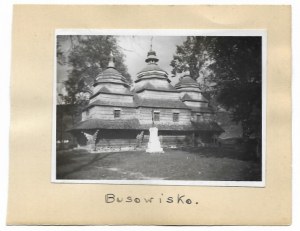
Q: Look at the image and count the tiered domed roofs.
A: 3